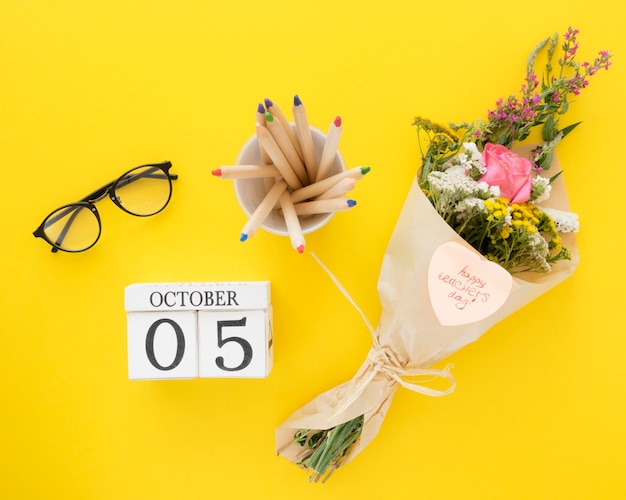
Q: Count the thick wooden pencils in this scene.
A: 12